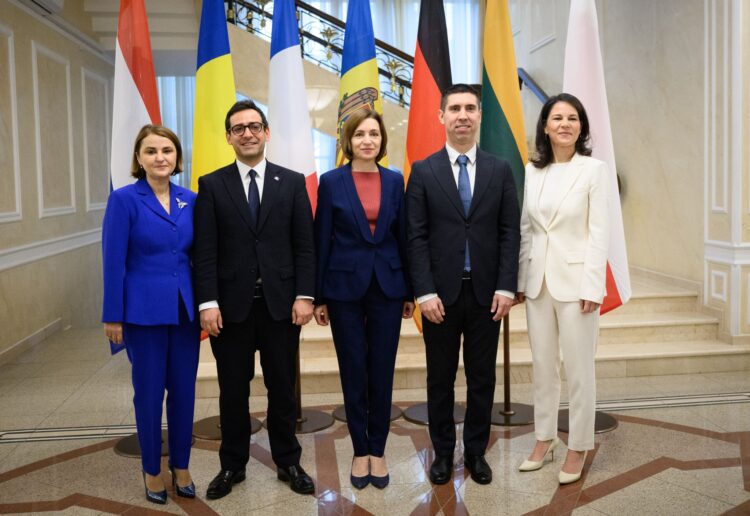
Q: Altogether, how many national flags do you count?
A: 7